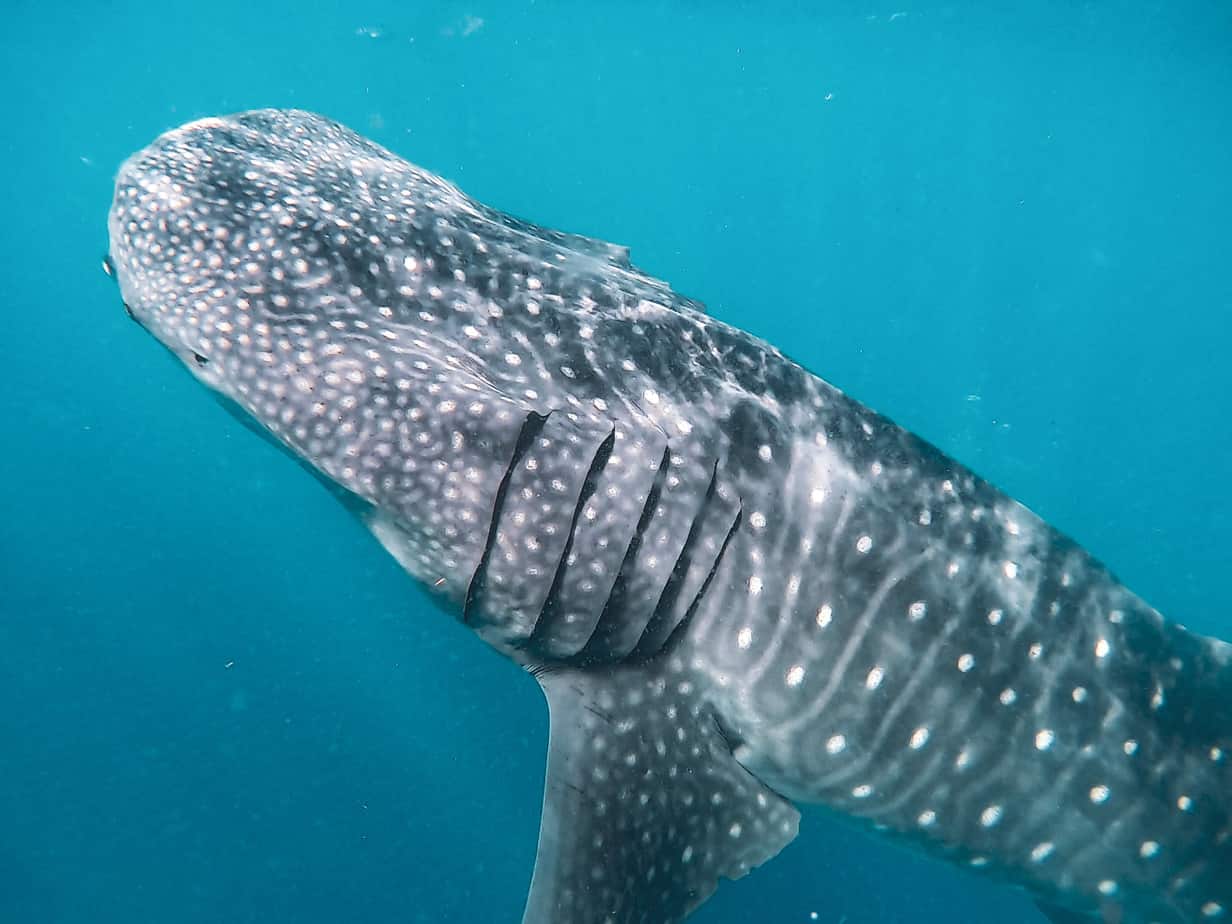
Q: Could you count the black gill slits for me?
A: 5